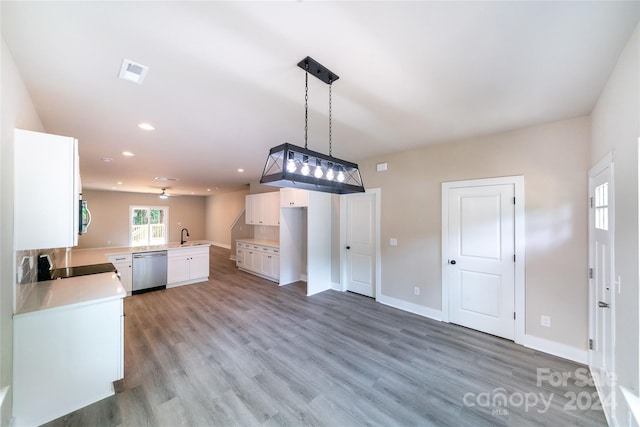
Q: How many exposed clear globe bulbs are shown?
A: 5